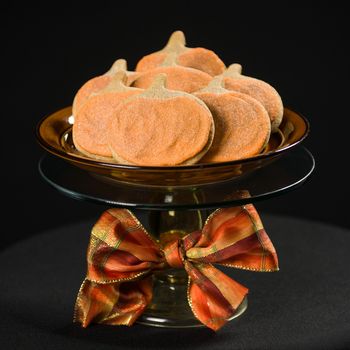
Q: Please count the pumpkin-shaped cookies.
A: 7